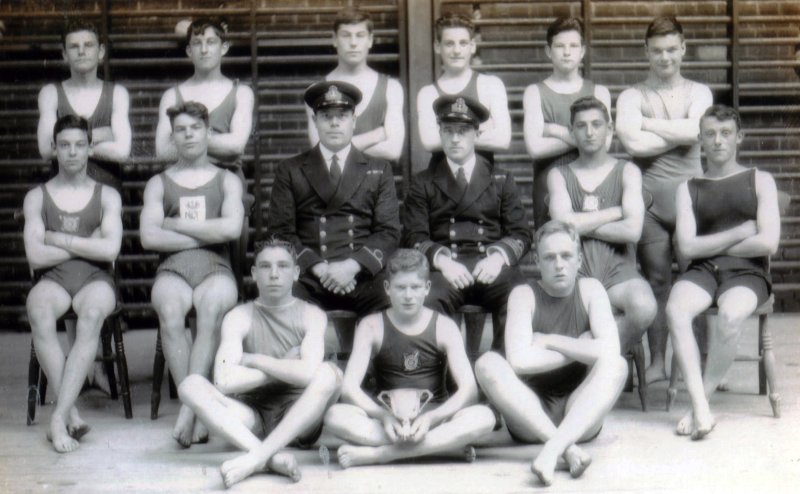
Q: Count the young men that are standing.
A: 6